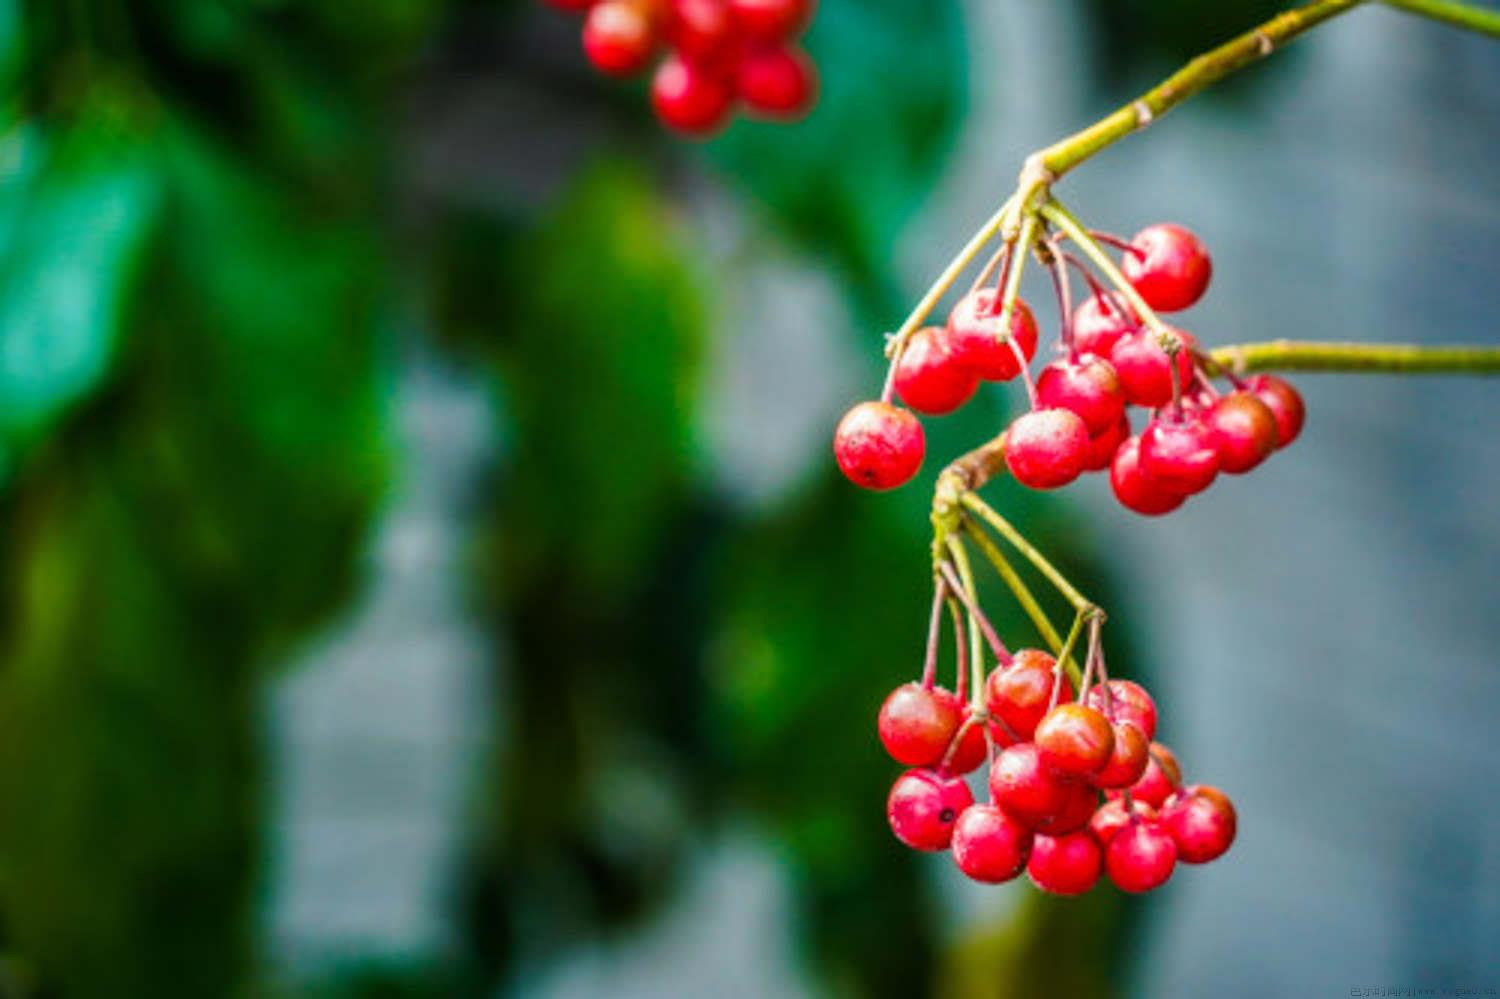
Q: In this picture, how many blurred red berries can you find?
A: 6